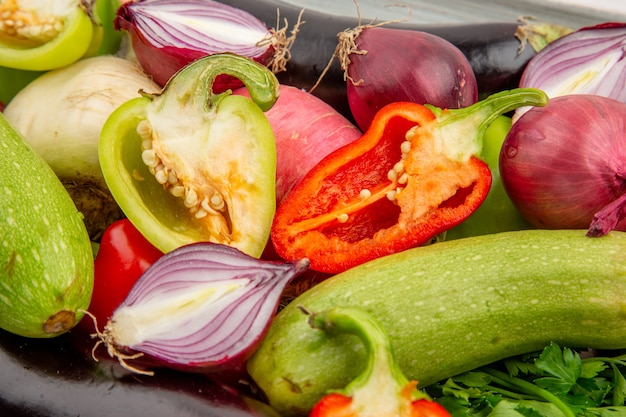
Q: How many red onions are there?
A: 5